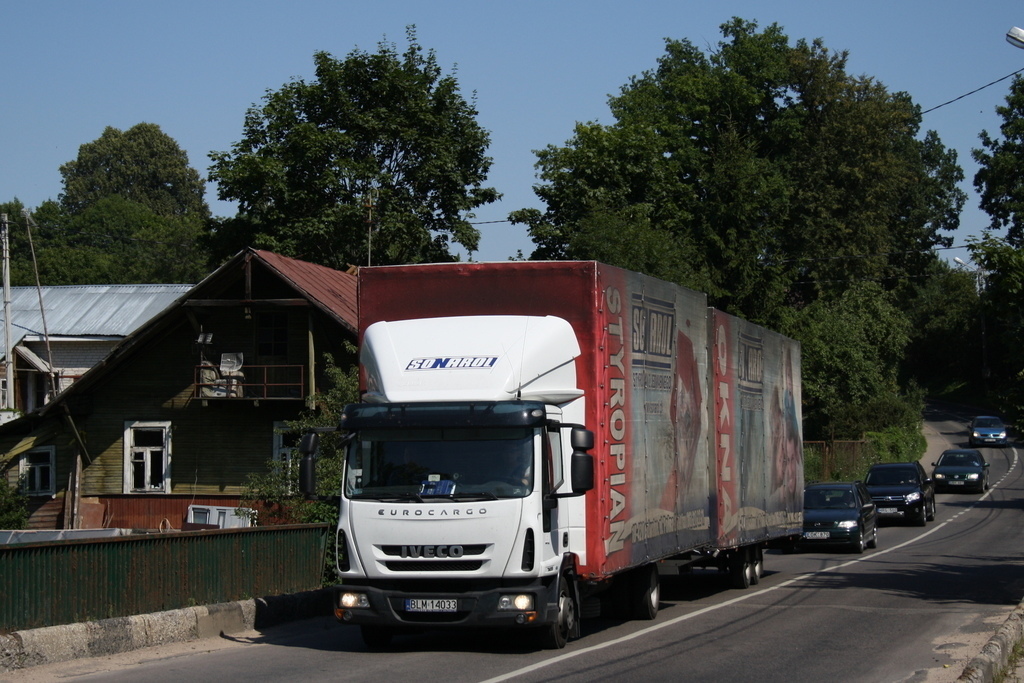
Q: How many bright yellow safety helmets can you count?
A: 0